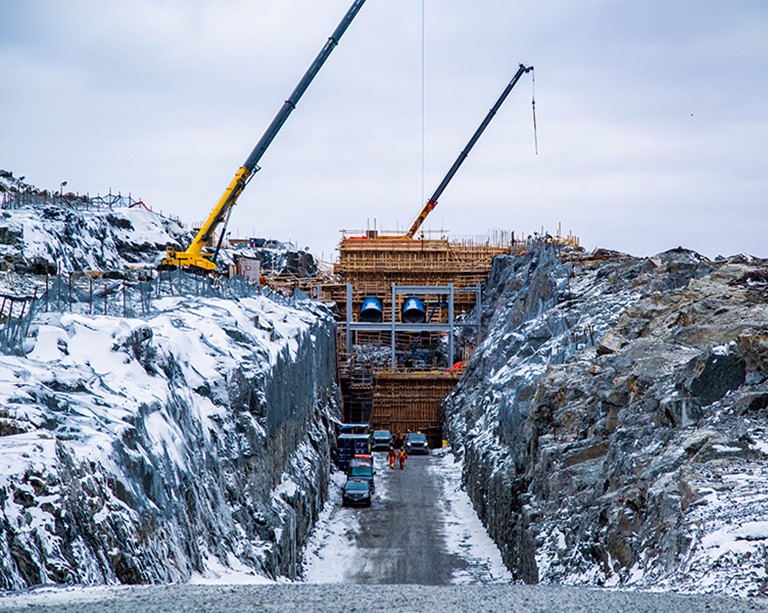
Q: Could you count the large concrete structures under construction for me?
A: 1